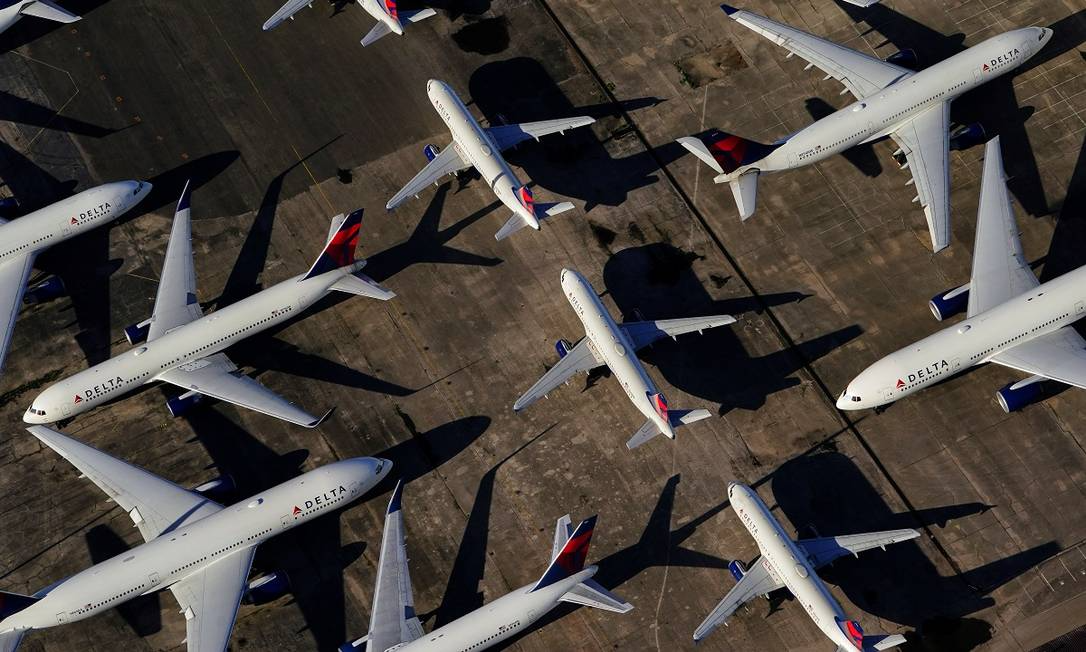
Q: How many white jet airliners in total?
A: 11